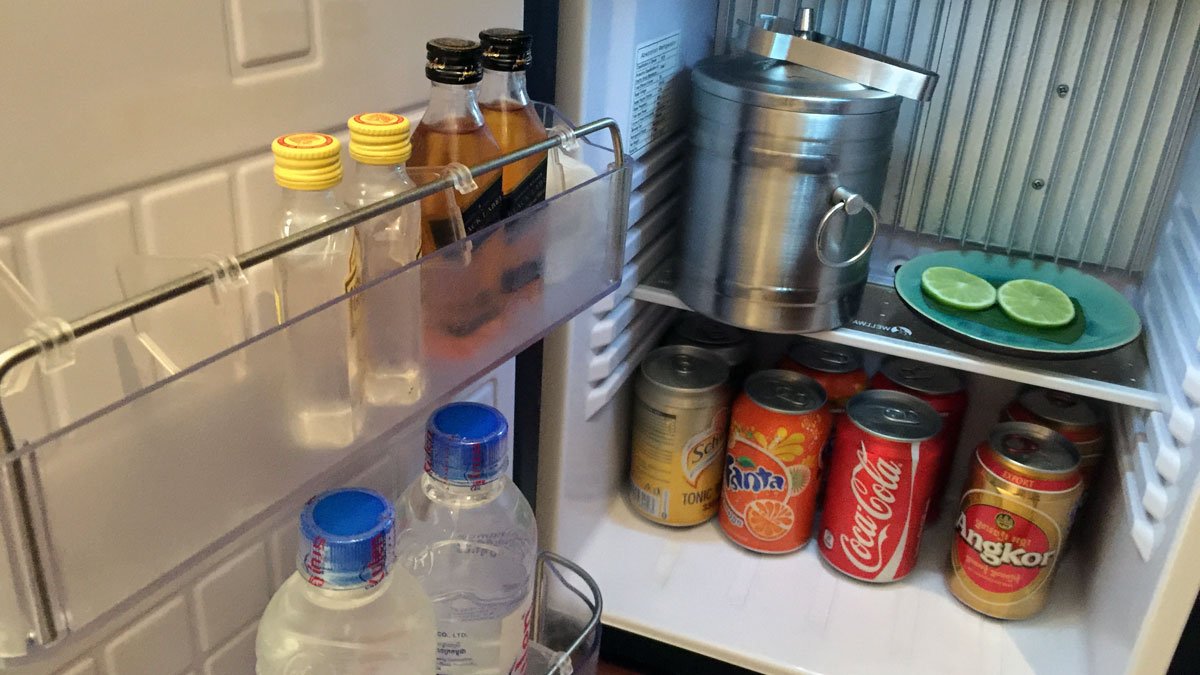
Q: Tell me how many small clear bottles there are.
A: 2